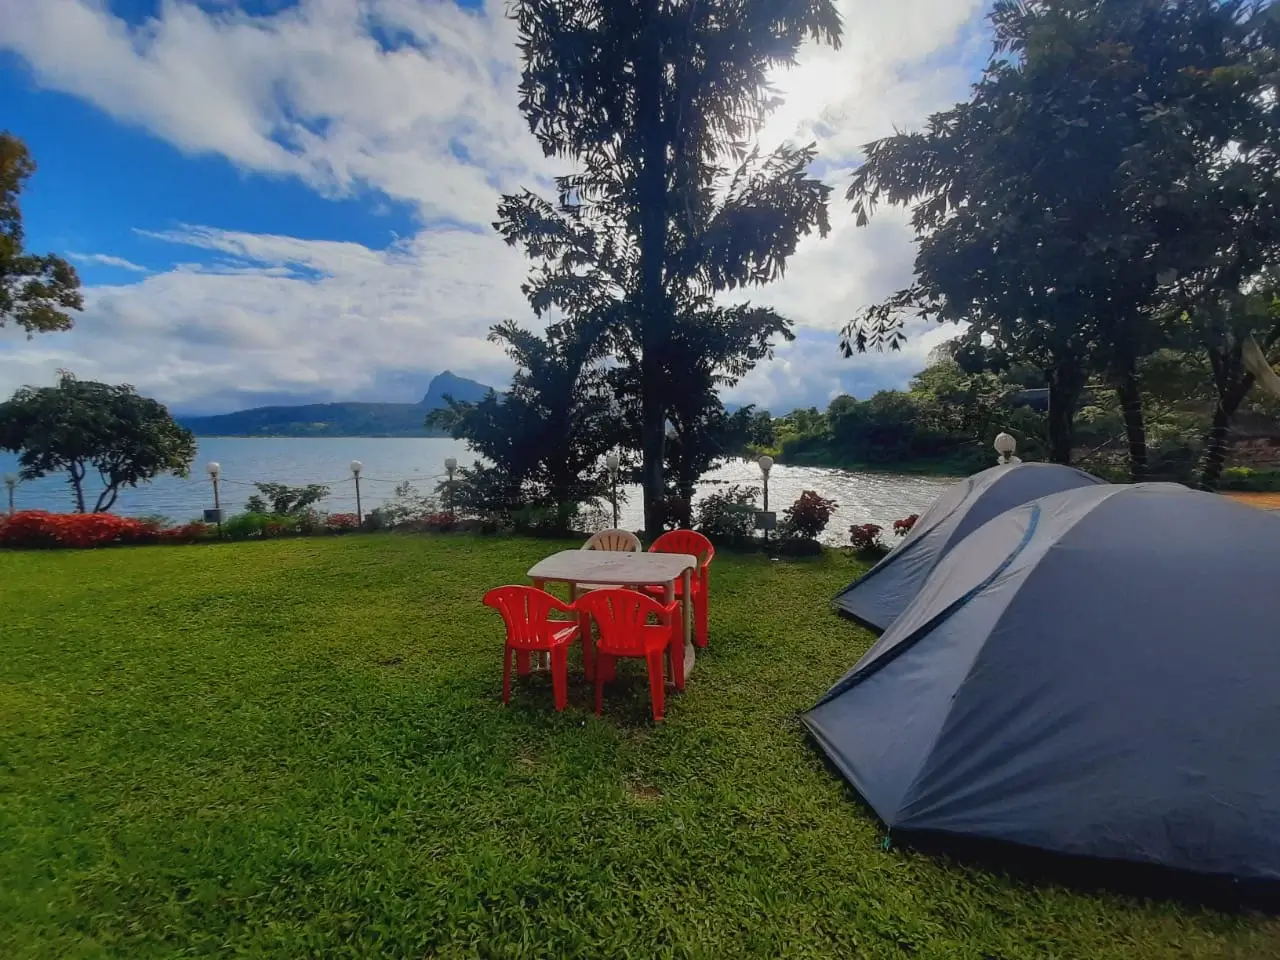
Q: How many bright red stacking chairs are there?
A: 3